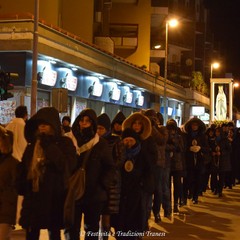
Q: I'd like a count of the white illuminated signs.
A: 6